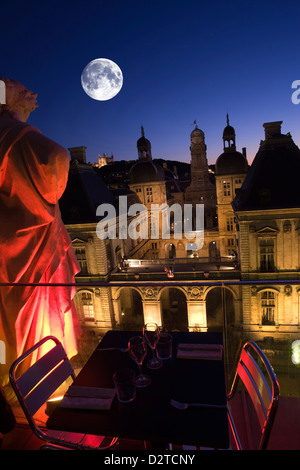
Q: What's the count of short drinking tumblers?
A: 2